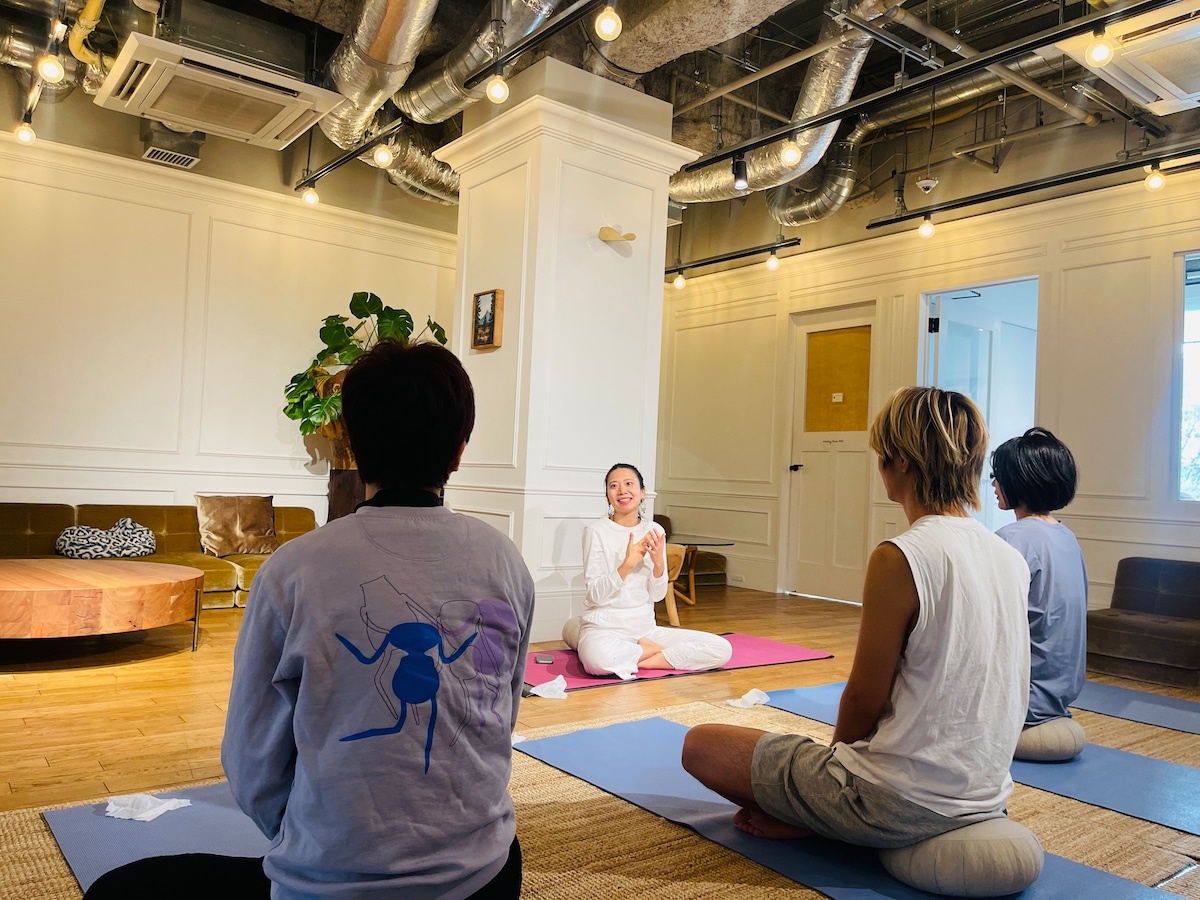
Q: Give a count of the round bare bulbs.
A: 12